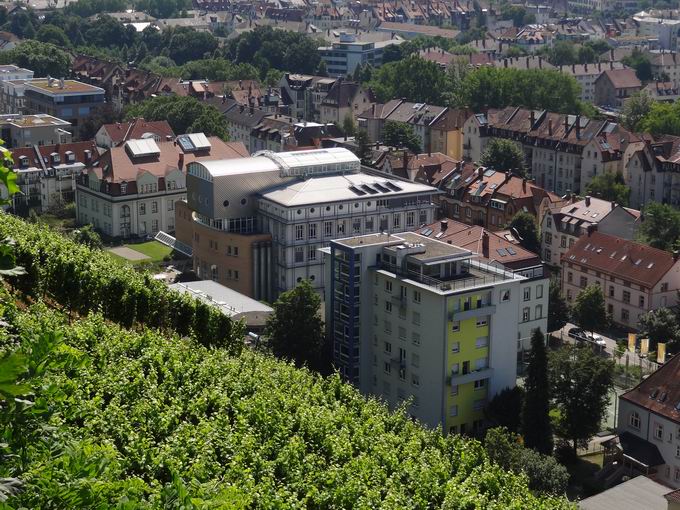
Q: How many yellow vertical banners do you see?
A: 3